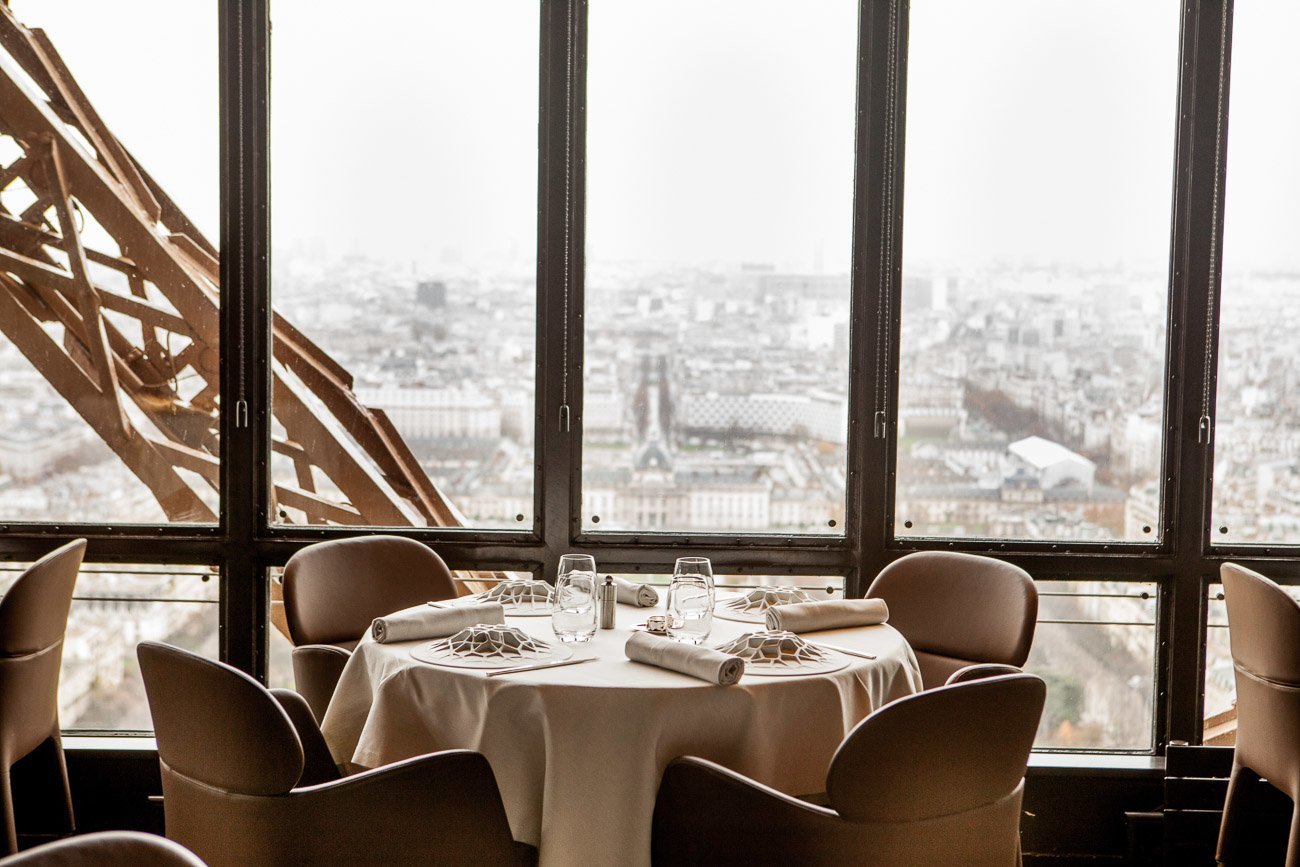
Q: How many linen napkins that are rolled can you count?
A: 4